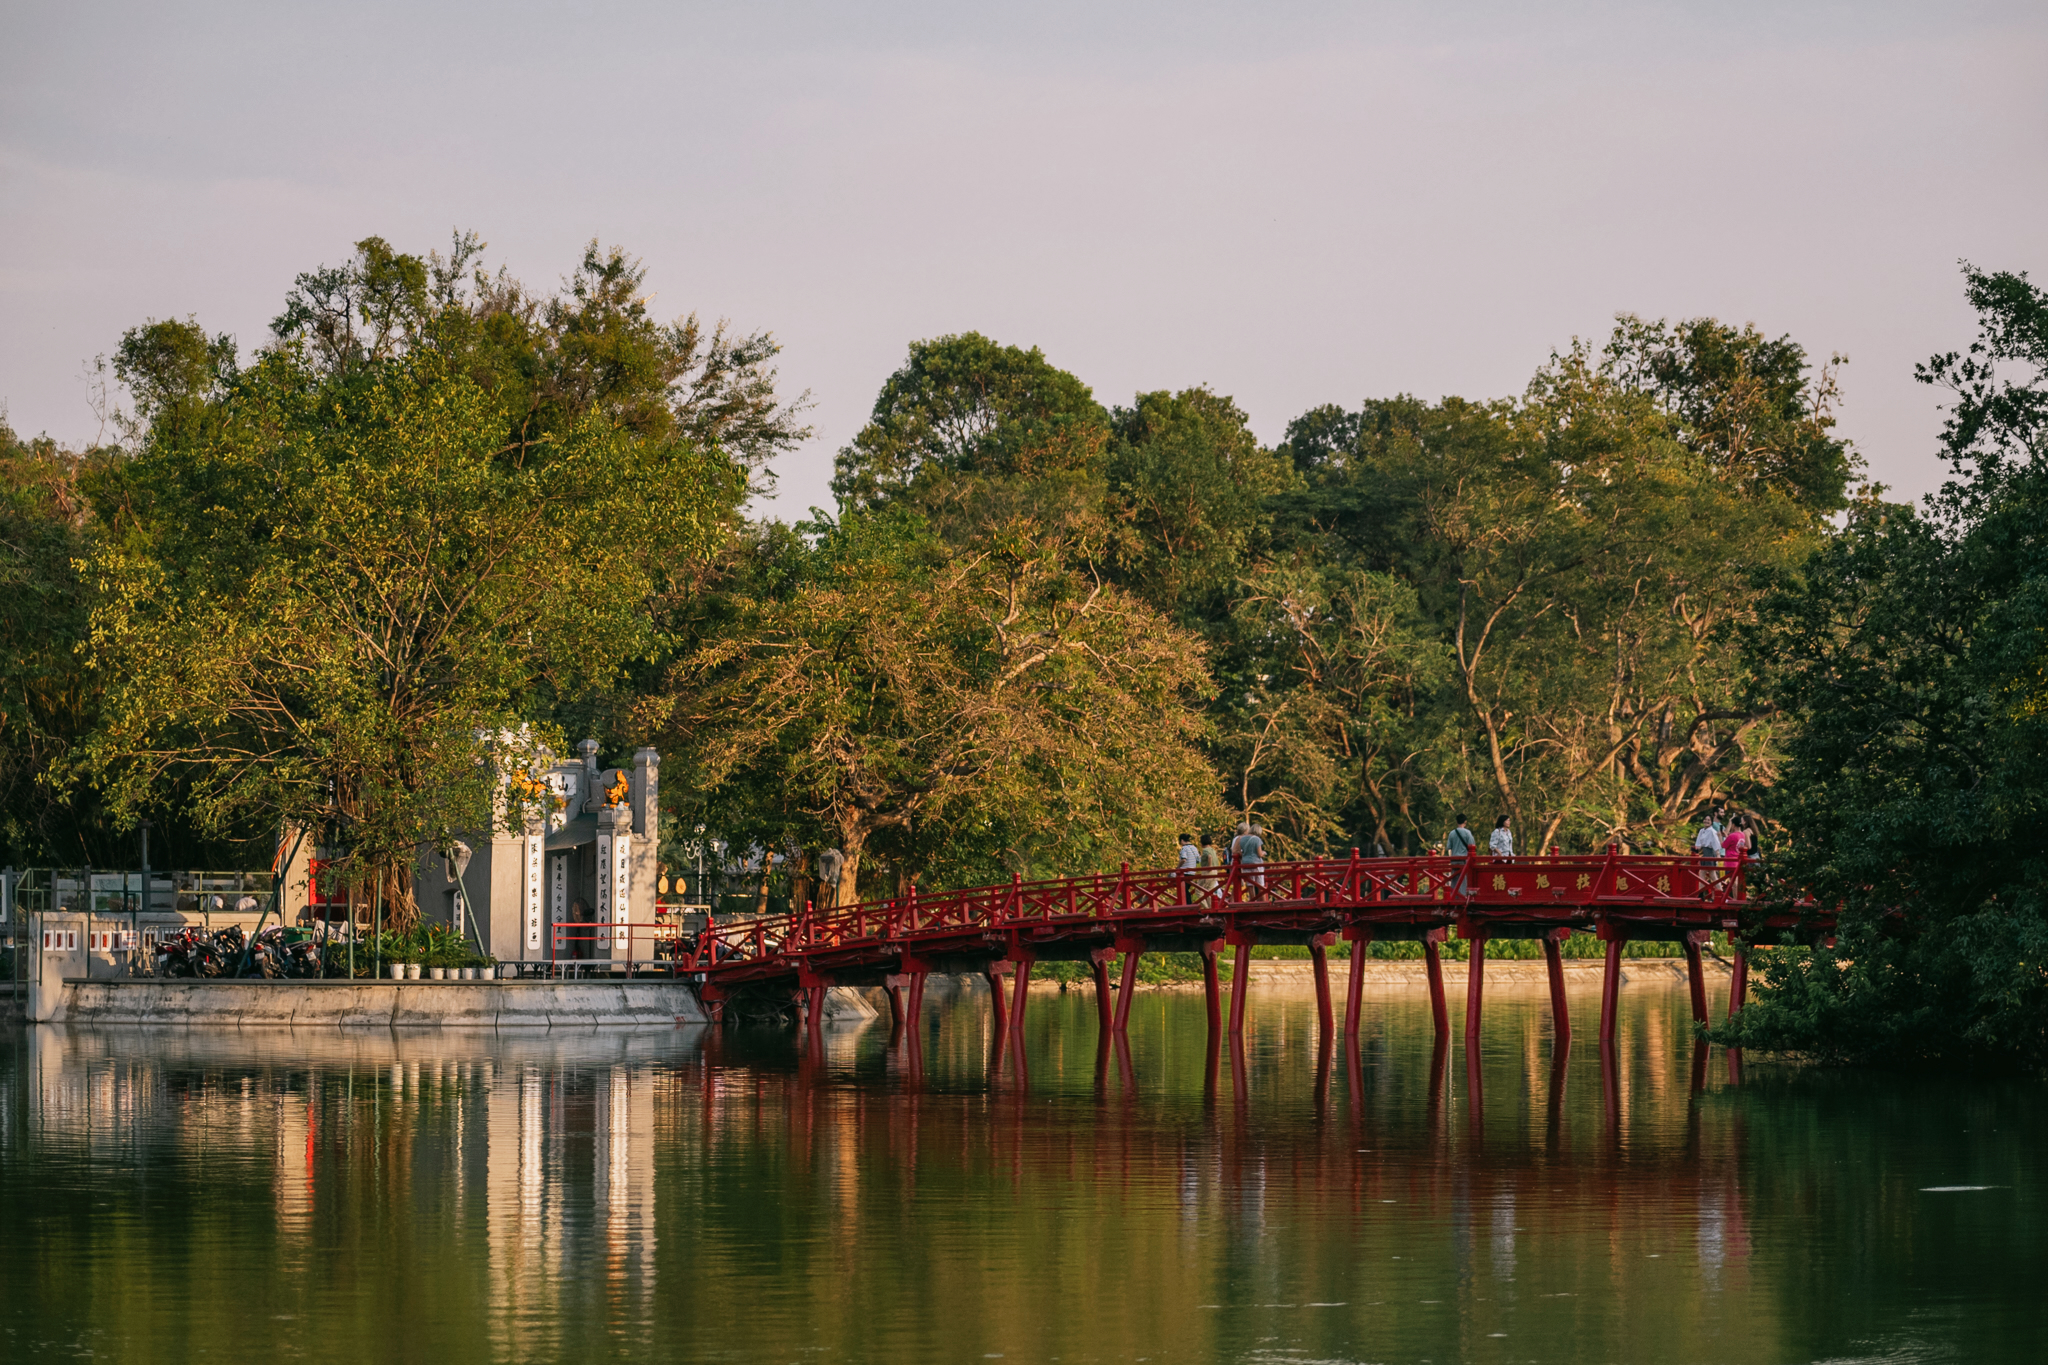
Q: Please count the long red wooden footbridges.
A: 1